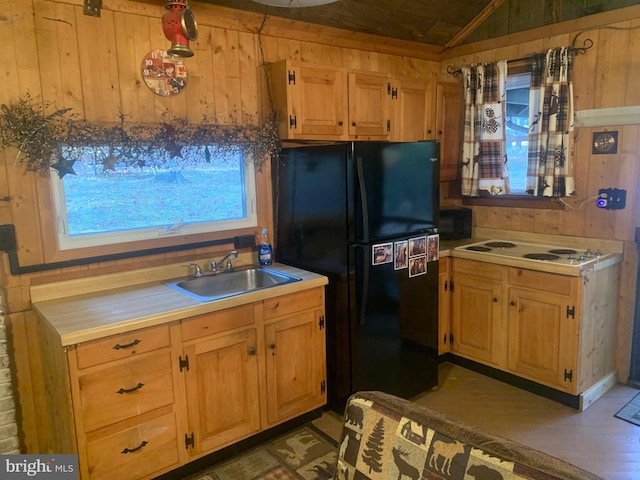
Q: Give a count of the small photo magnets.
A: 5